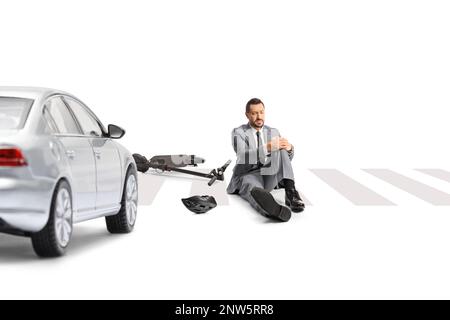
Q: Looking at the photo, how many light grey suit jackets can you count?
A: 1